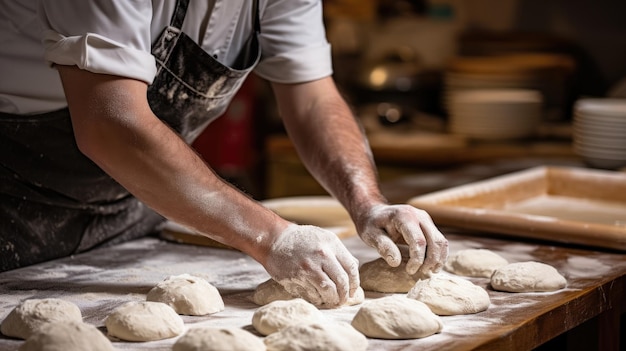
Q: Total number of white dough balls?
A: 13